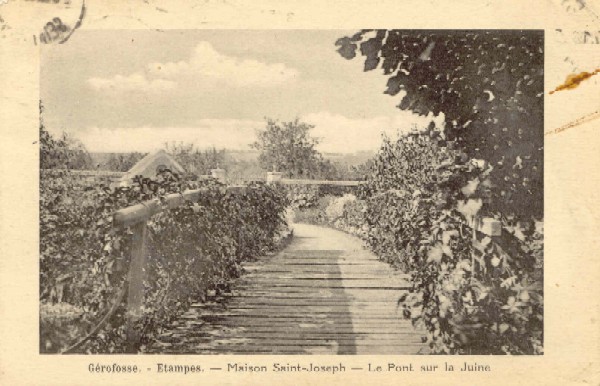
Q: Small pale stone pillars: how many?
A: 2